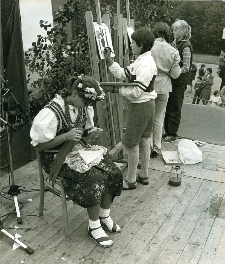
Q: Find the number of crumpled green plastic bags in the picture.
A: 0